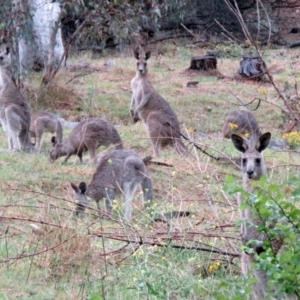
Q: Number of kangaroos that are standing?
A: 3